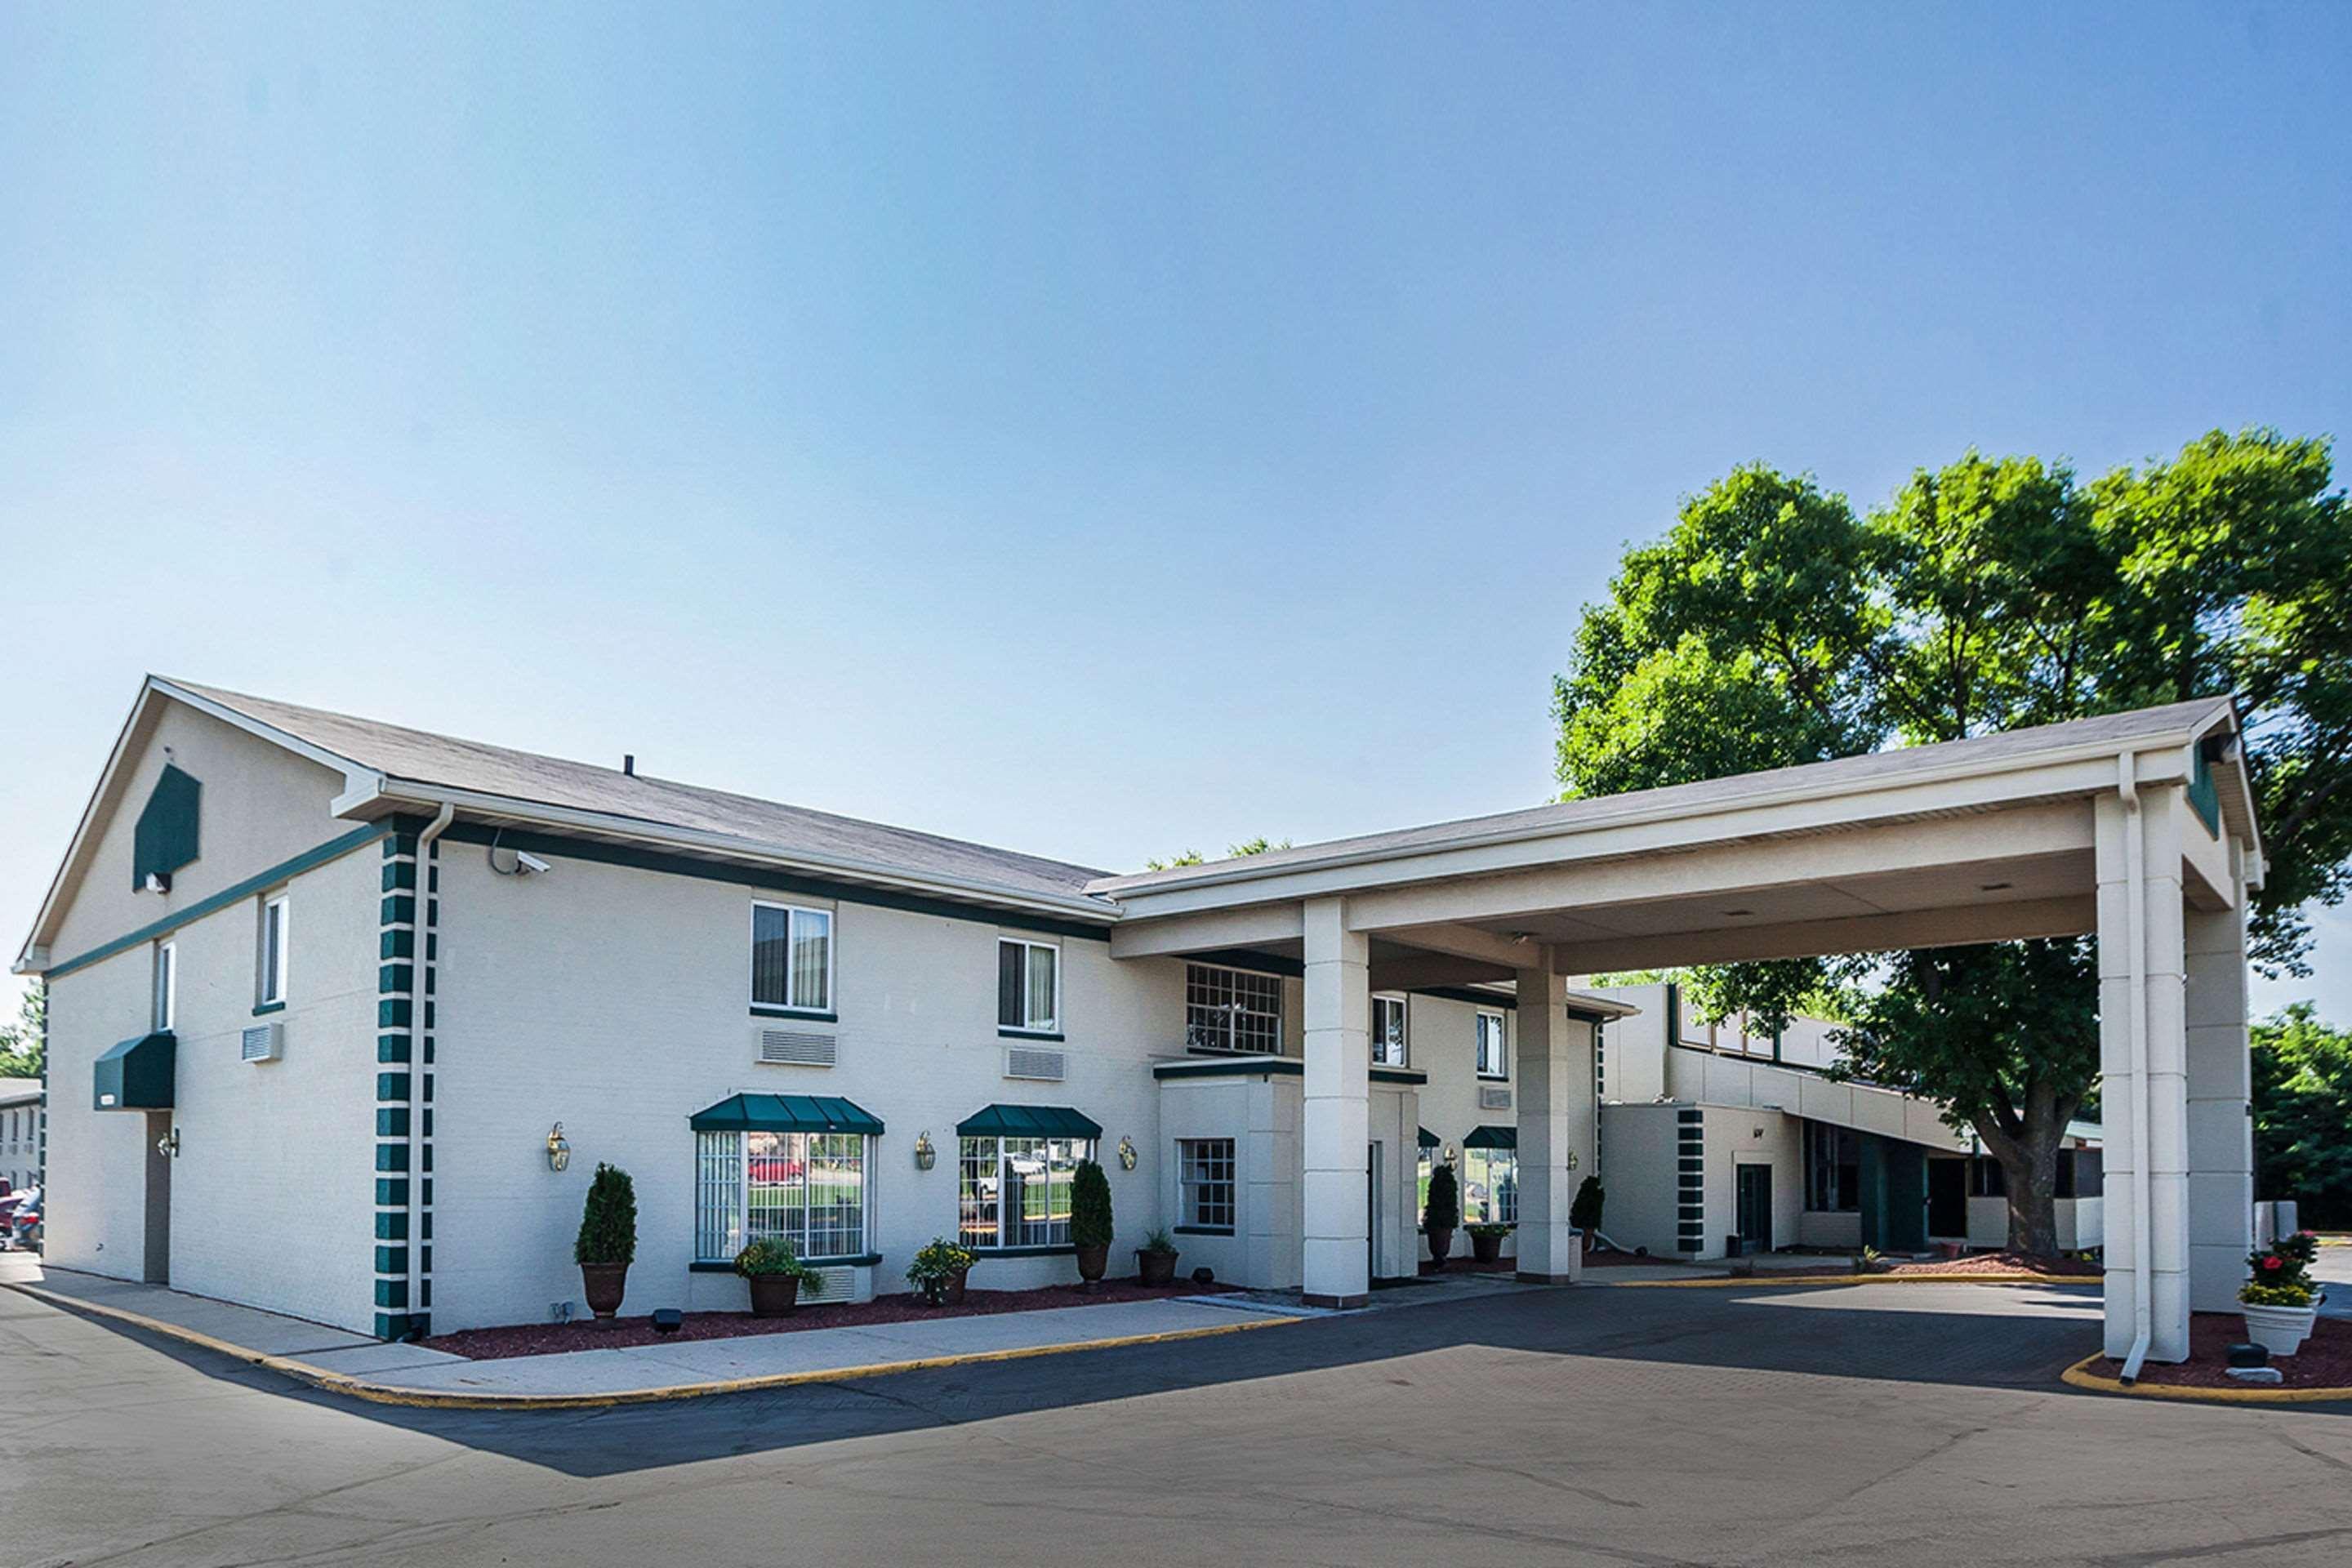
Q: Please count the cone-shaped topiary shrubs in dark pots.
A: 4